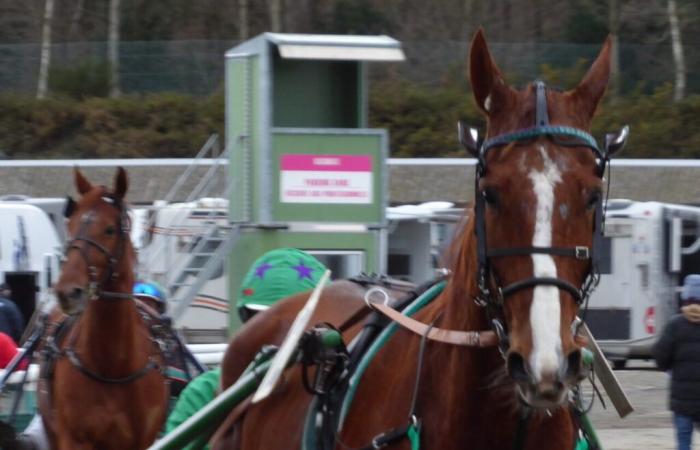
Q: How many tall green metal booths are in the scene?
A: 1